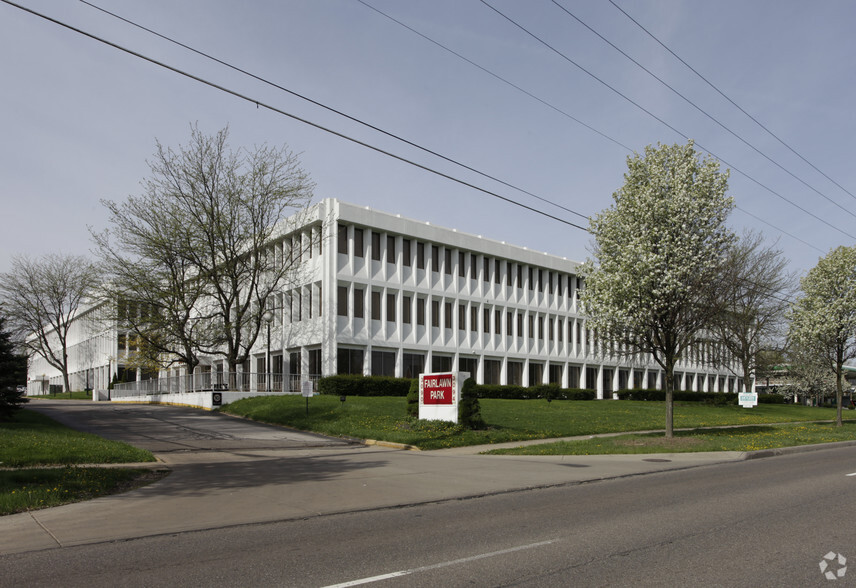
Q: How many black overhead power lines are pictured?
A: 6